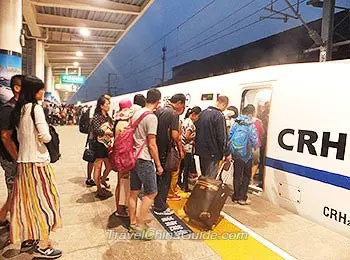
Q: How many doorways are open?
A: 1